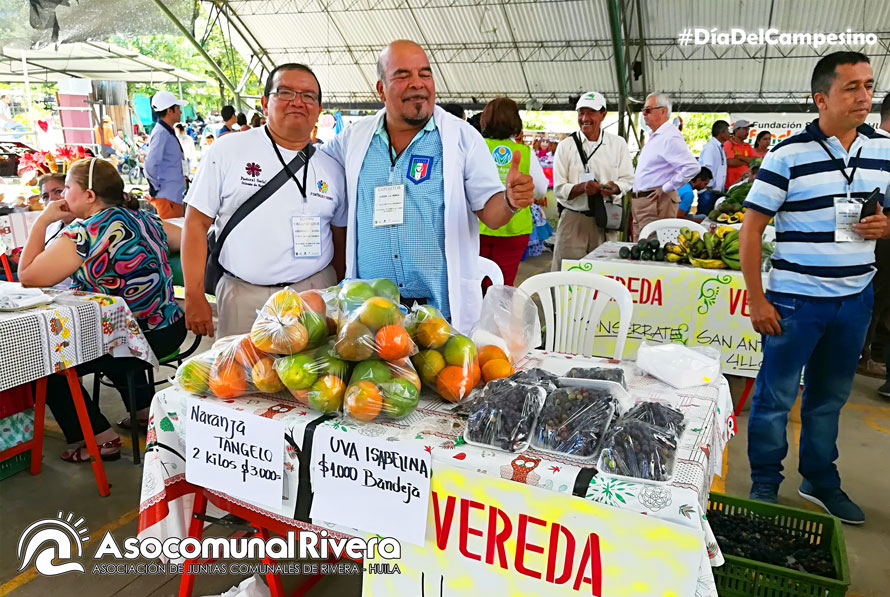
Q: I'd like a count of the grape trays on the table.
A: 6